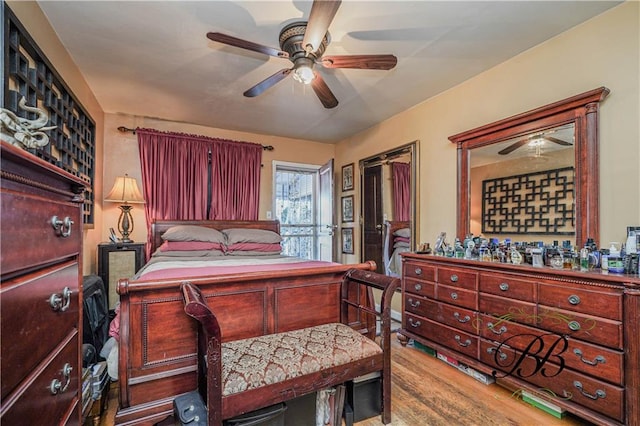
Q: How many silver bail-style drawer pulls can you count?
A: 11